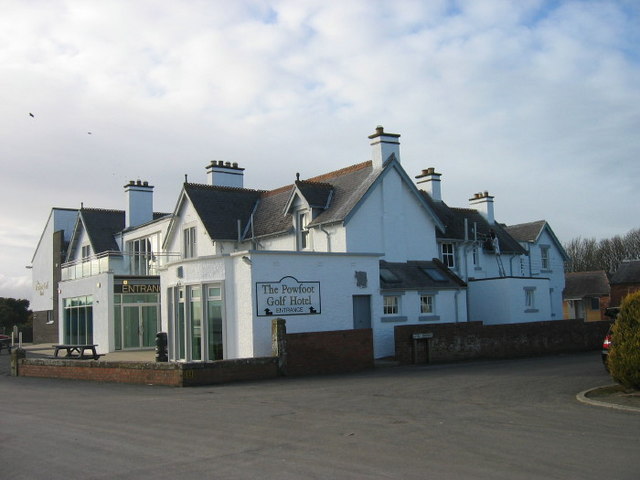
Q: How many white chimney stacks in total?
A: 5